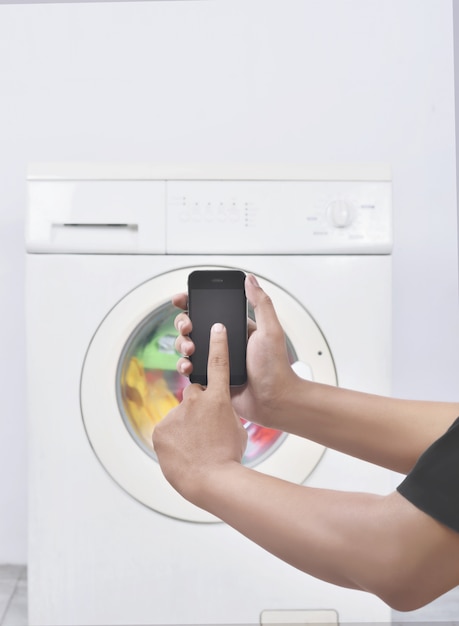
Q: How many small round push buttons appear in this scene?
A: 5